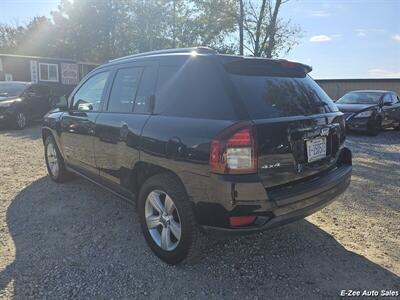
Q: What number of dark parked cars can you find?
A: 3